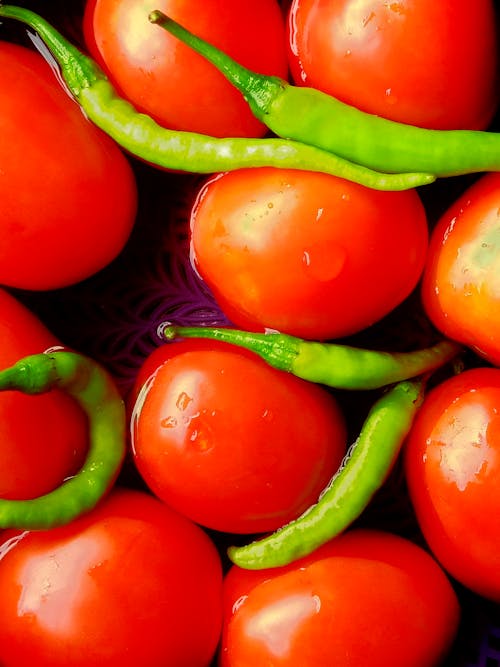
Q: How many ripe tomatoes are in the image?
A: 10